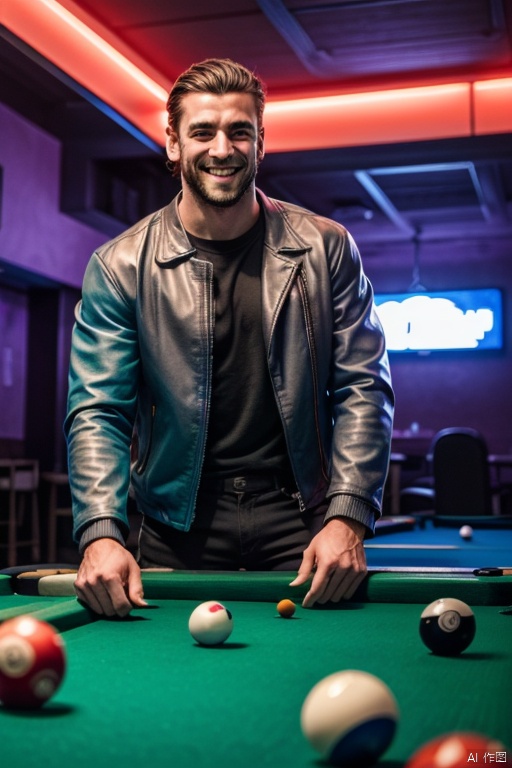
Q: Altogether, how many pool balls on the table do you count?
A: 6